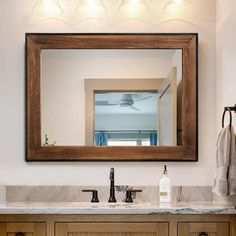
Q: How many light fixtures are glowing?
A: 4